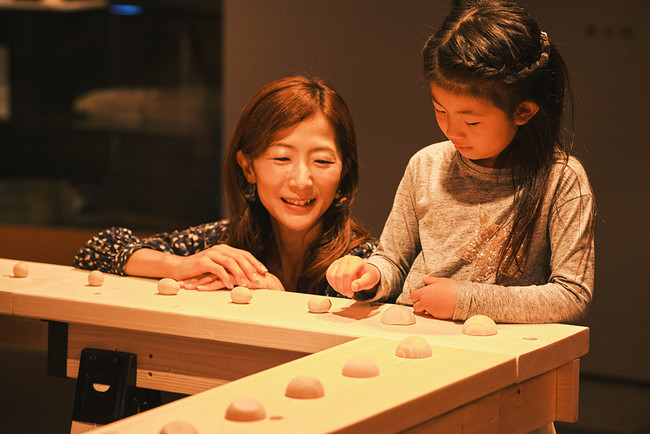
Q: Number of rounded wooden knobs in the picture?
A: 12